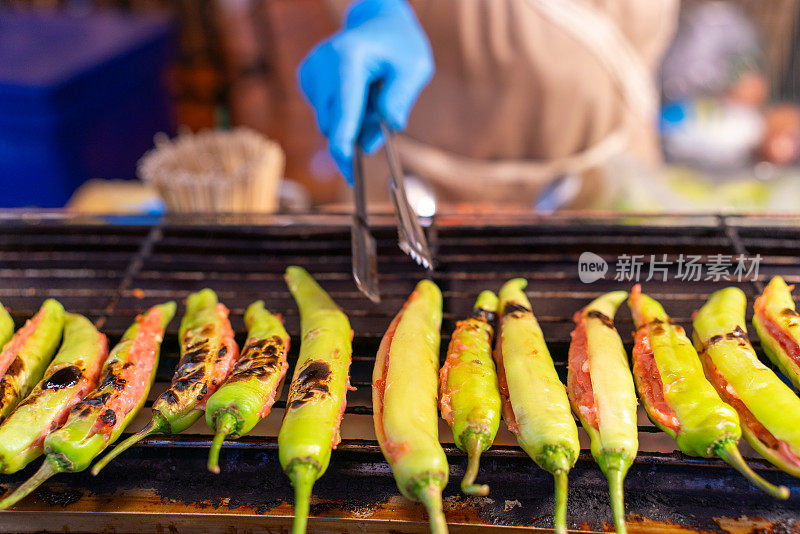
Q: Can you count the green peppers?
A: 14